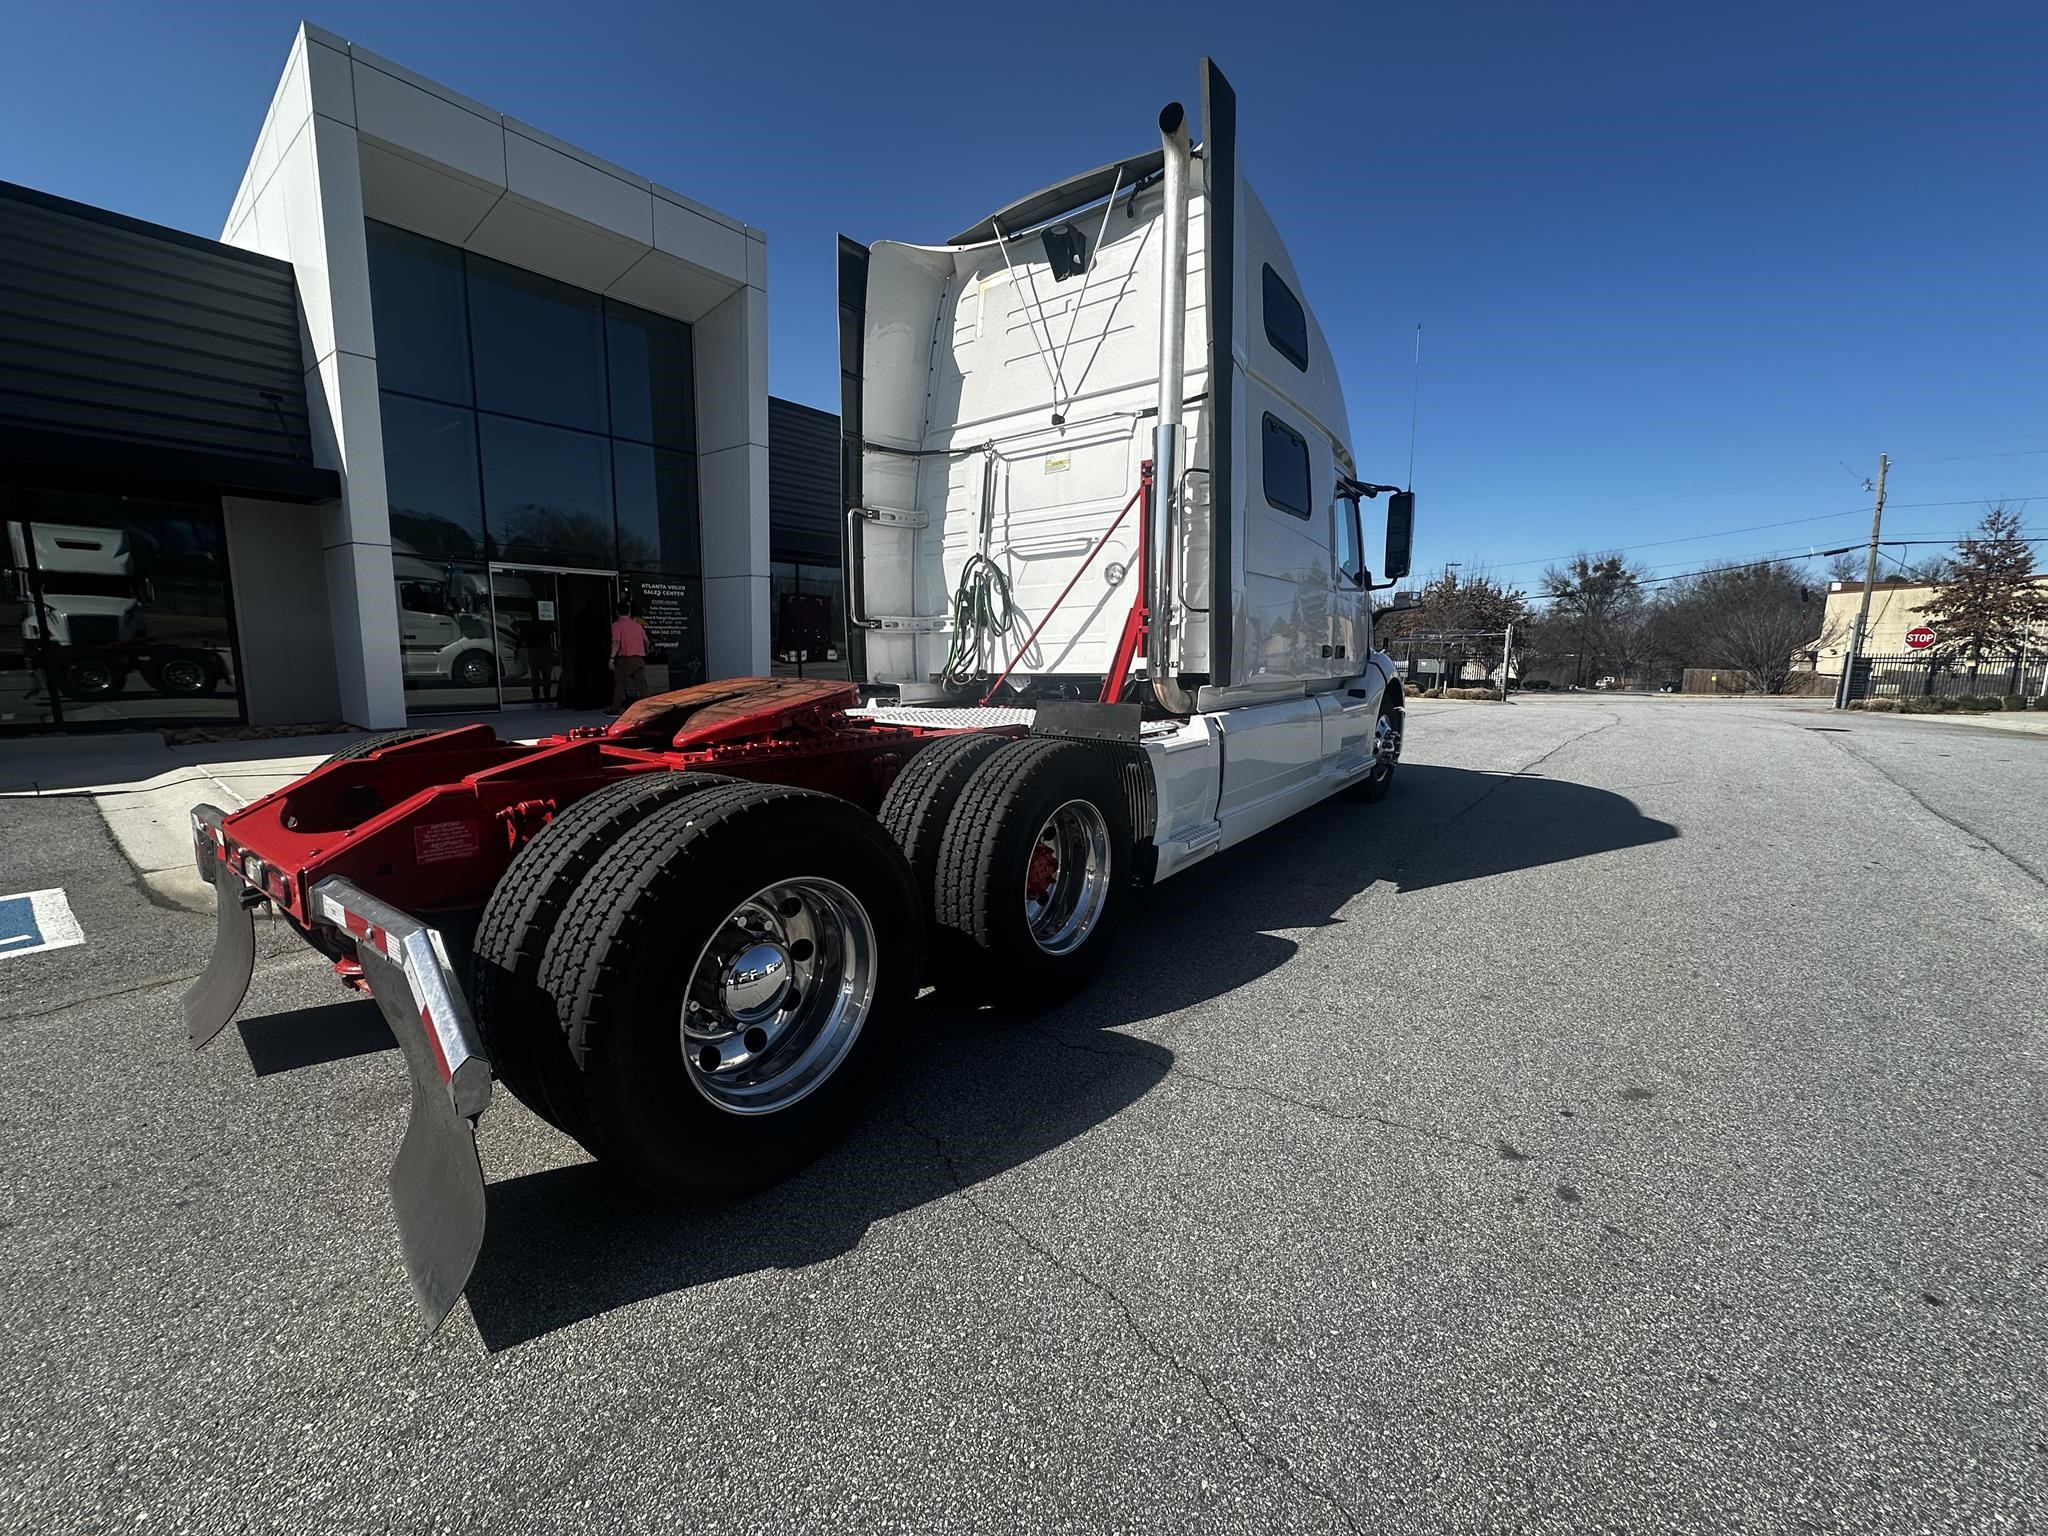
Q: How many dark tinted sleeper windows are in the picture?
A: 2